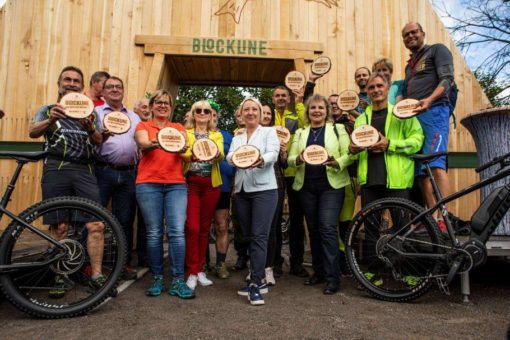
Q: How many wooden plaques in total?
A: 12